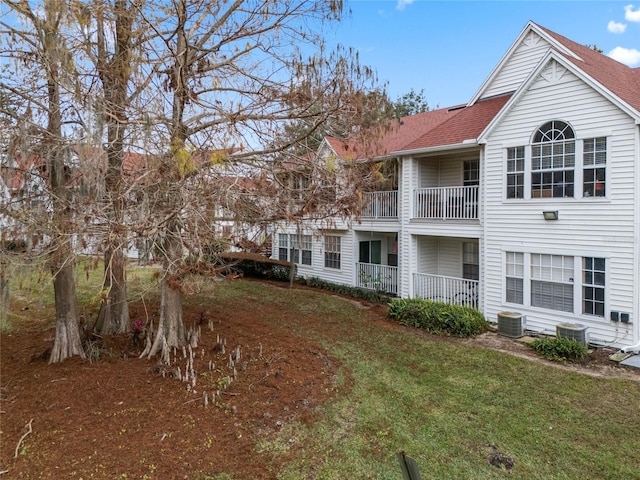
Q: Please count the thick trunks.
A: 3